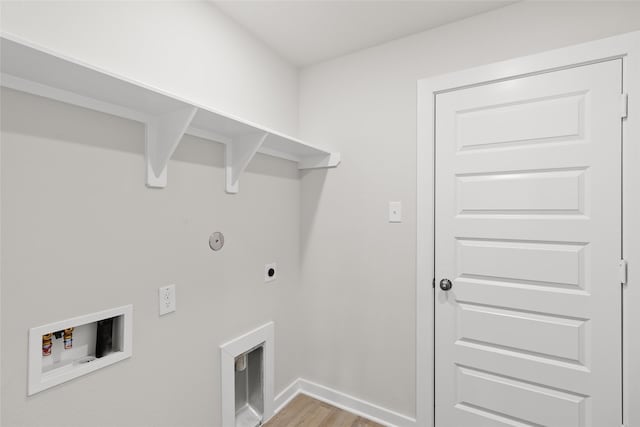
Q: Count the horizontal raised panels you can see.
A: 5